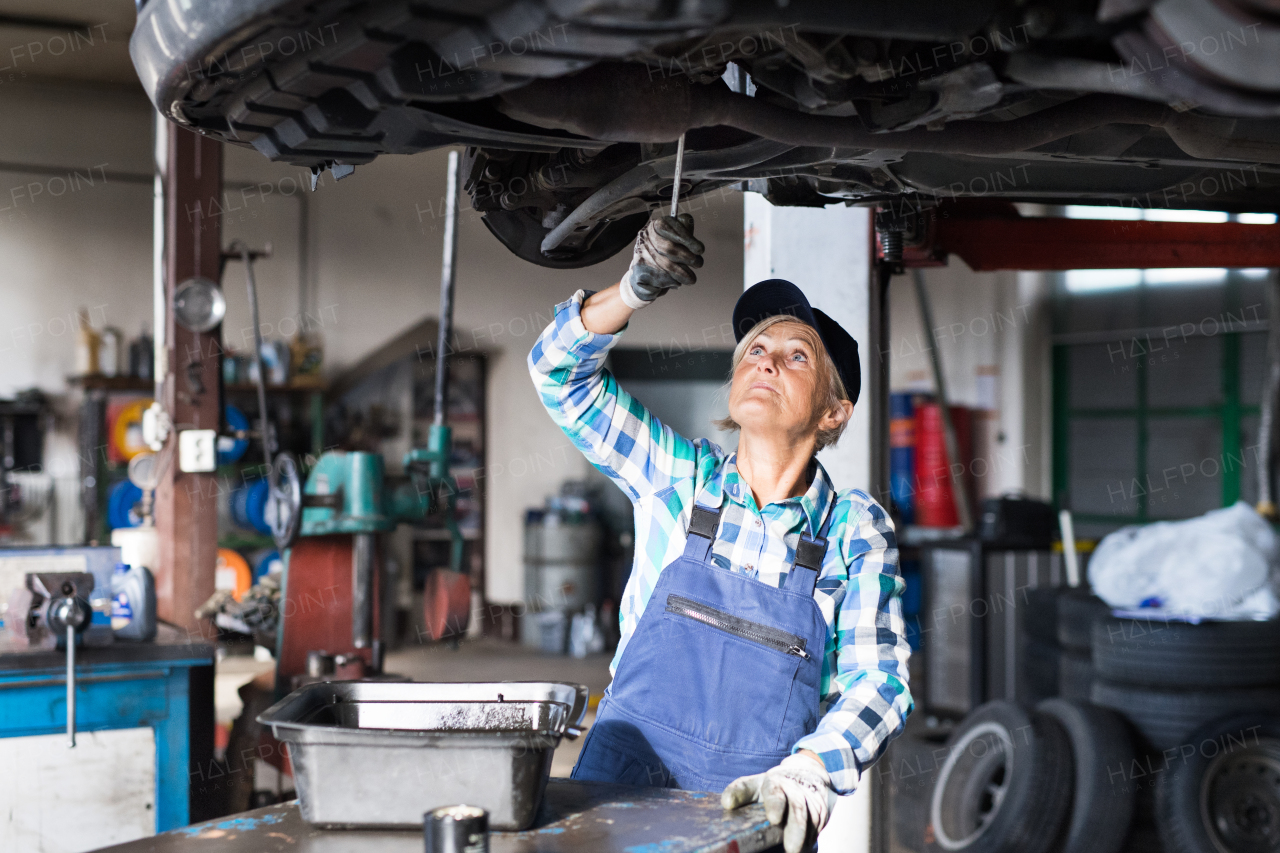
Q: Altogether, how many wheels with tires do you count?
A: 2